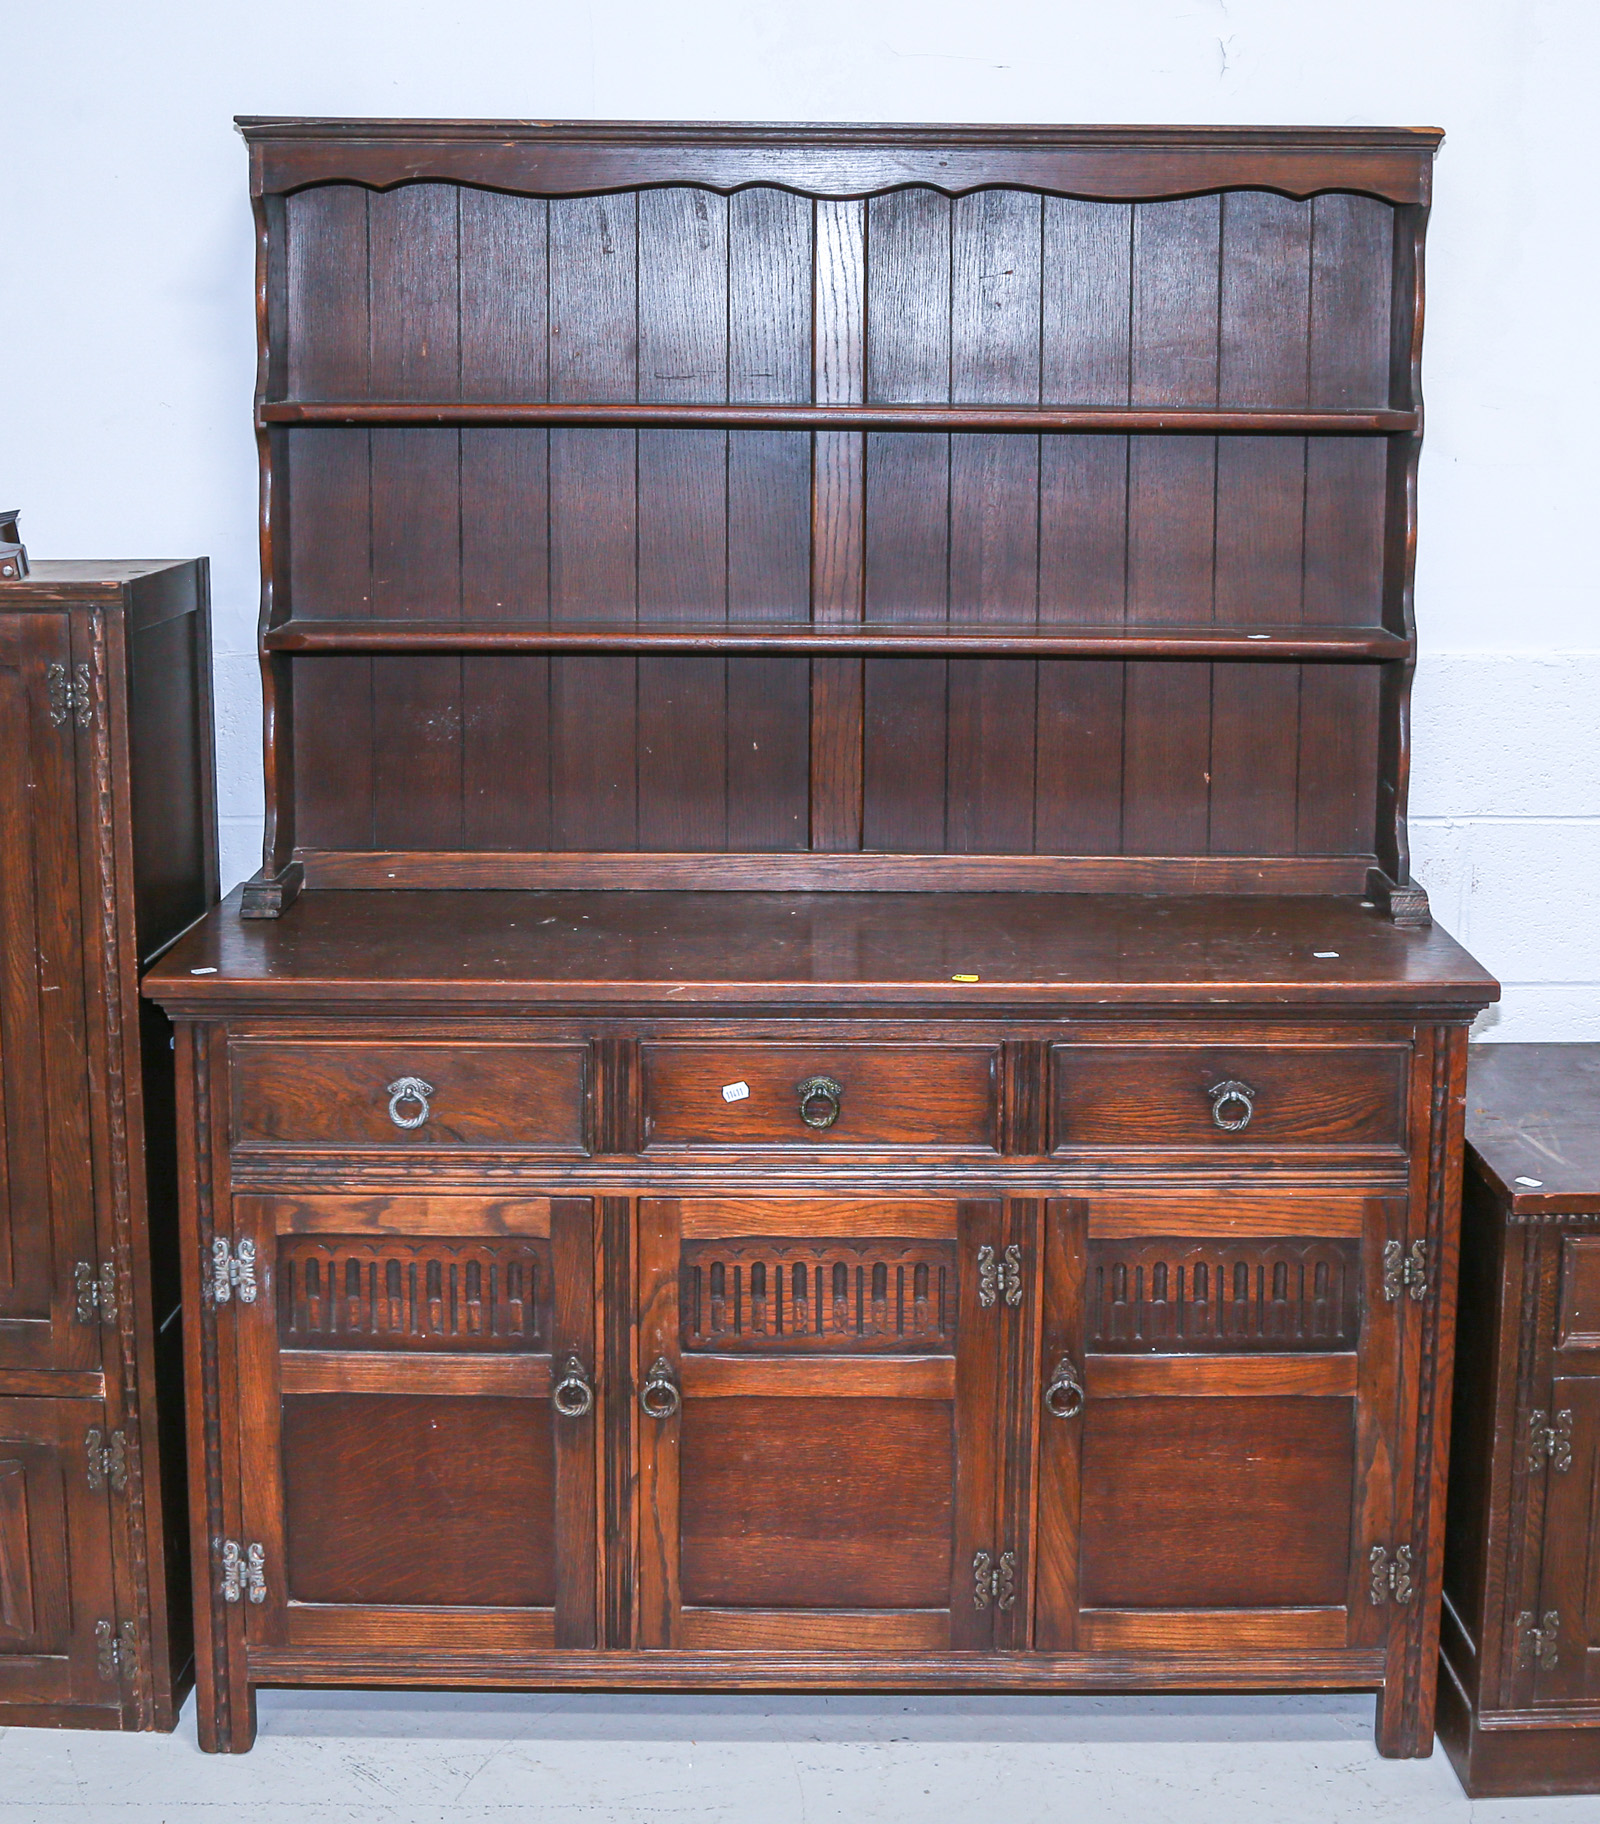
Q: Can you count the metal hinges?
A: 12